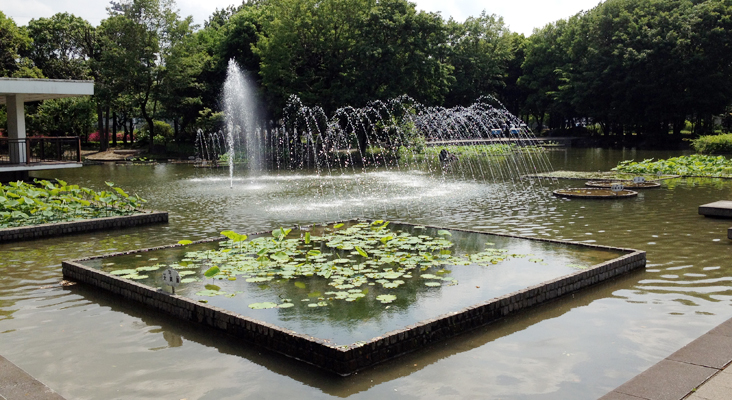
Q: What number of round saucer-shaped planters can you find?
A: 2